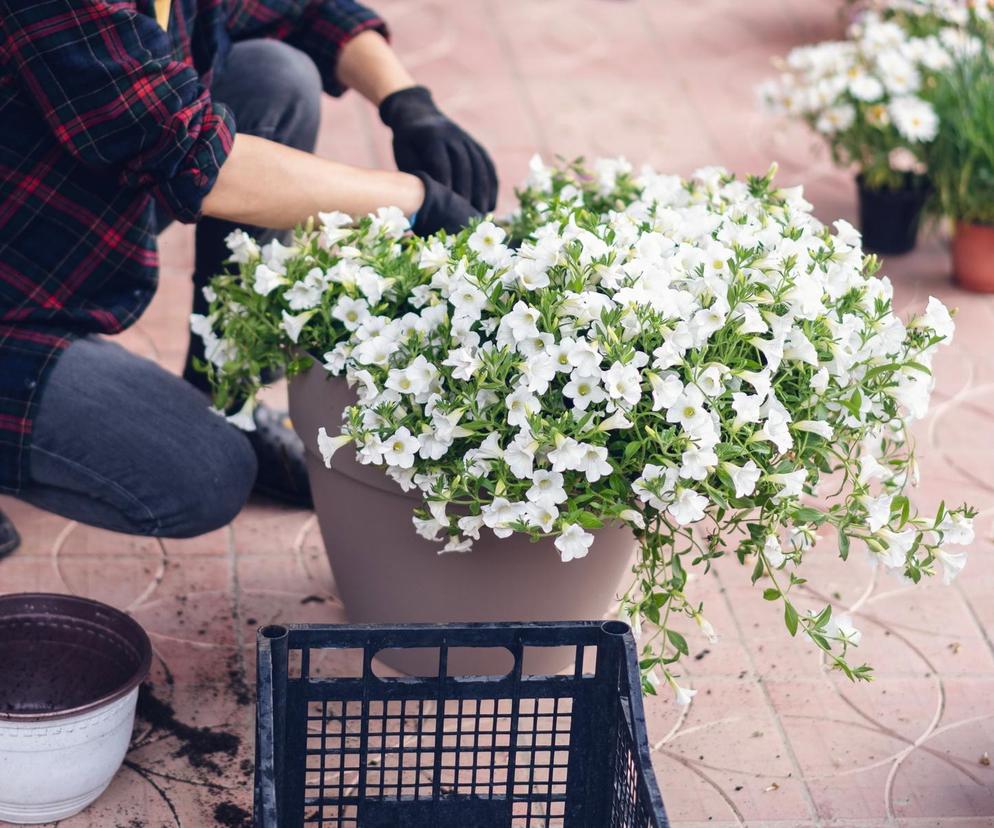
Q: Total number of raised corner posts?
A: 2